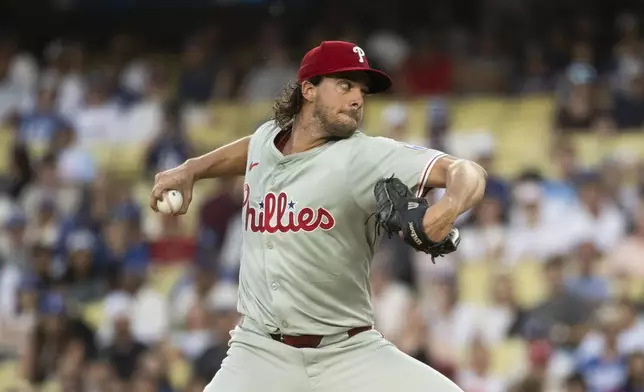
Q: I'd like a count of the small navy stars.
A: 2